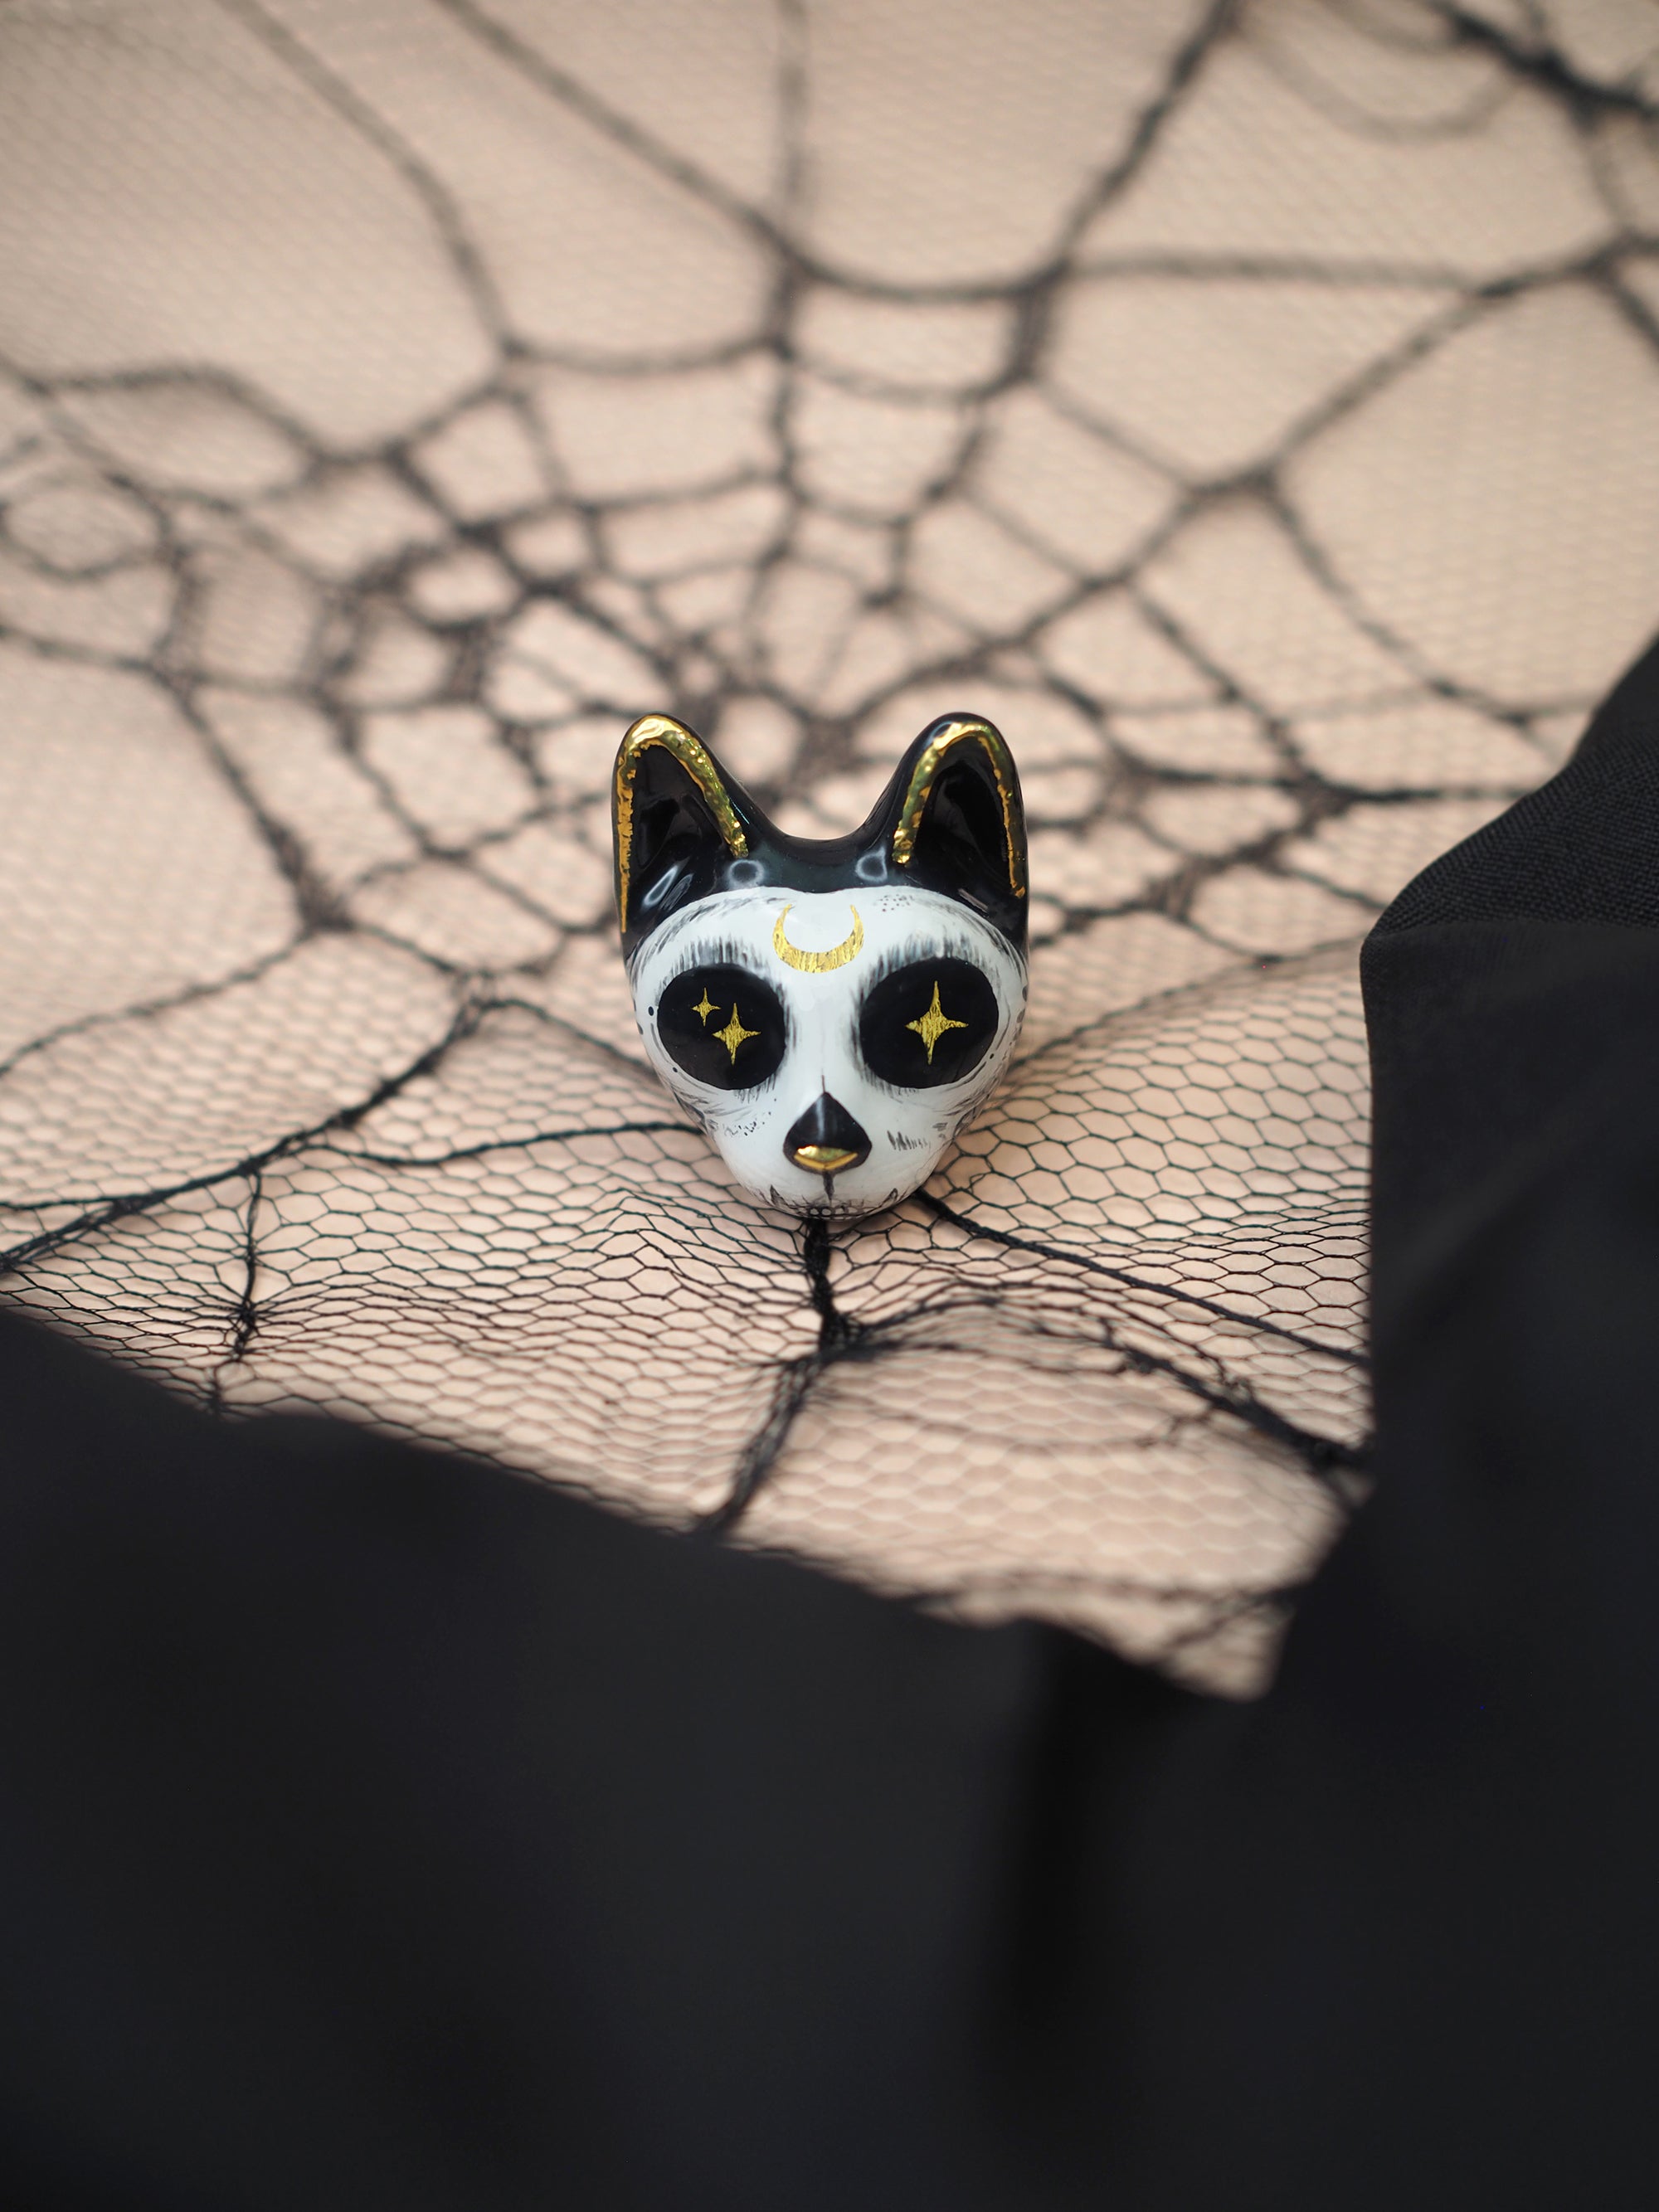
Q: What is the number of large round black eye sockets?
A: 2